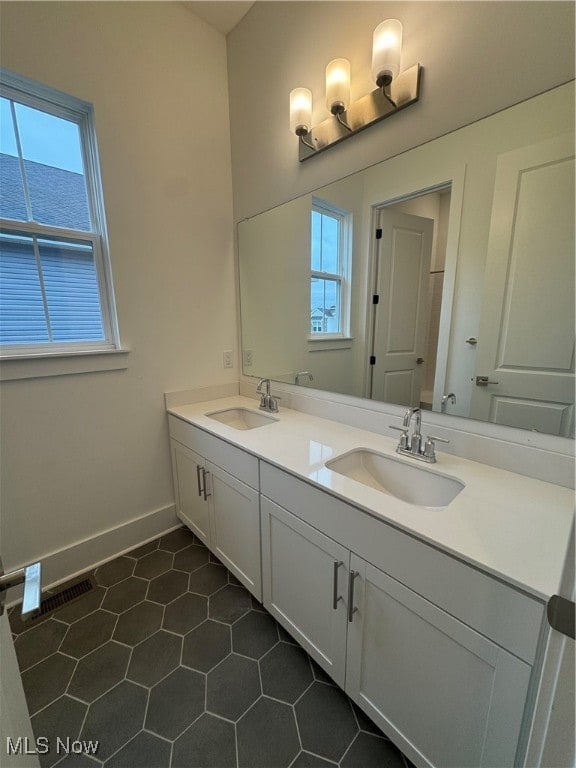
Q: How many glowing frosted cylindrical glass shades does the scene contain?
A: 3